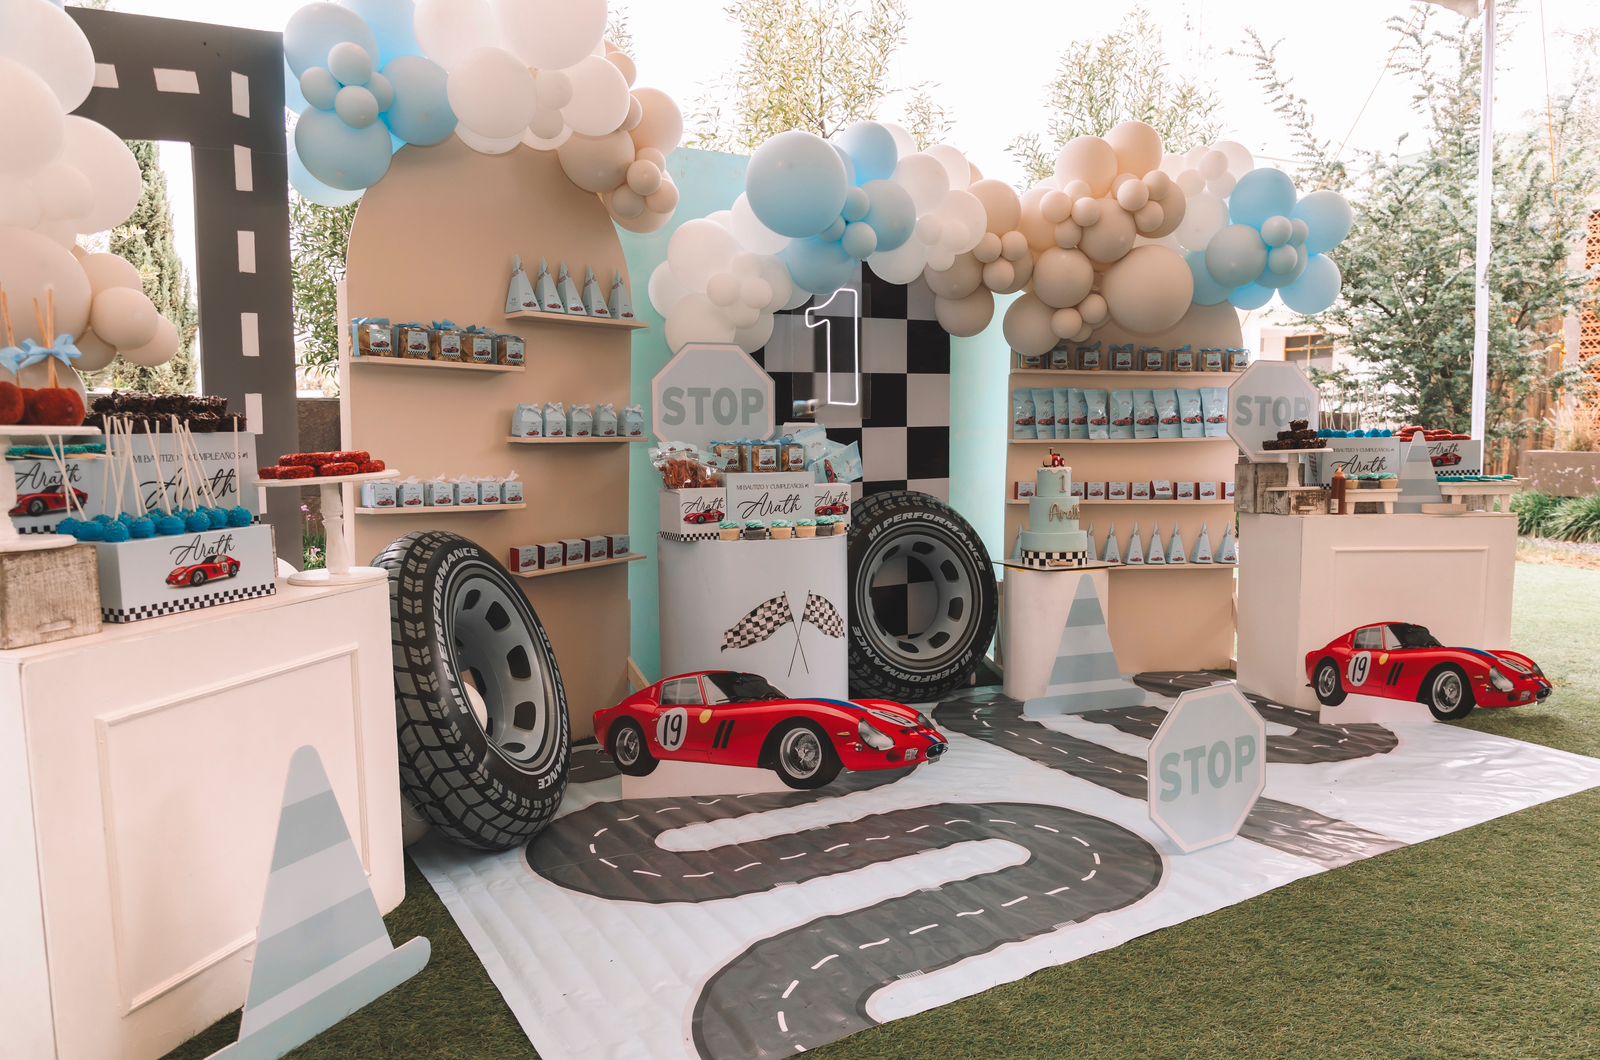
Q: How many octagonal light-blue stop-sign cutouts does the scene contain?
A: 3